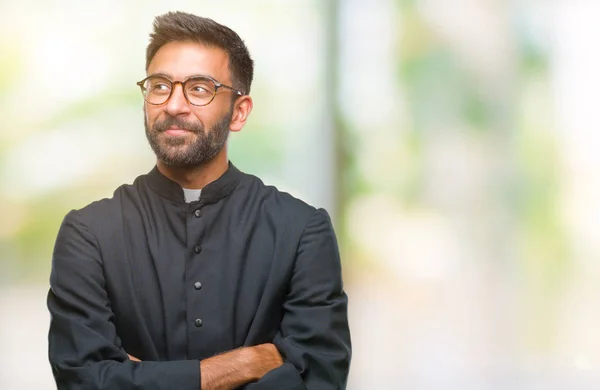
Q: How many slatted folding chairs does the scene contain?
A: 0